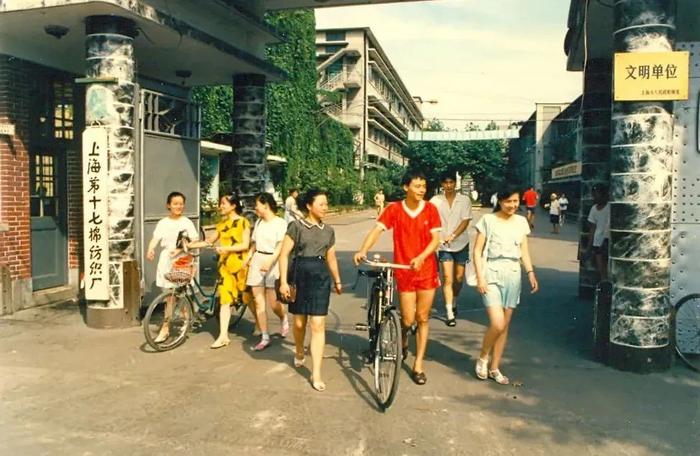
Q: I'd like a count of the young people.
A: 7